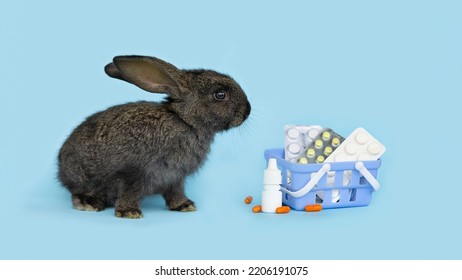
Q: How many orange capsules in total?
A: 4